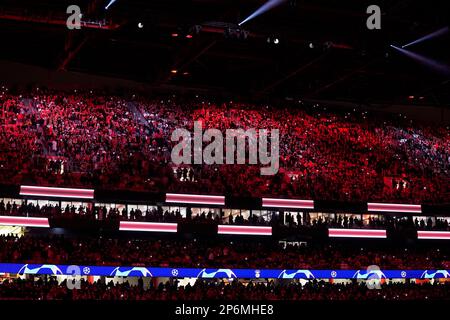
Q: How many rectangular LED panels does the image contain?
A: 9